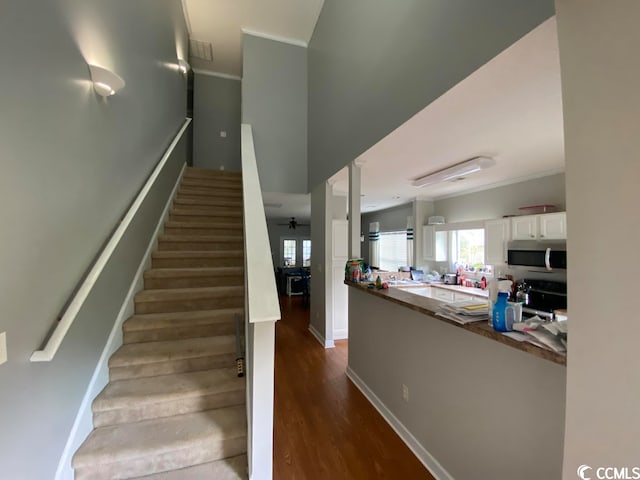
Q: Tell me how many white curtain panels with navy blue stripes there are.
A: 2